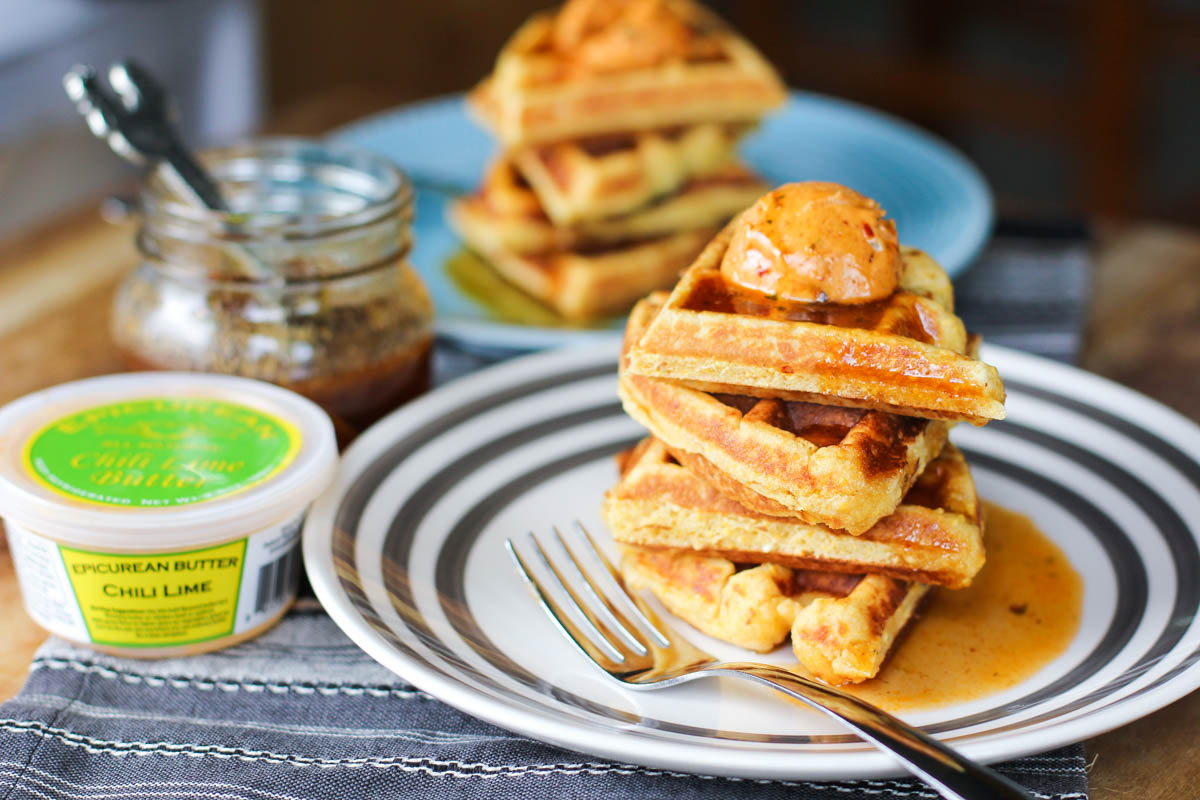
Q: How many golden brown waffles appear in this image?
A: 8